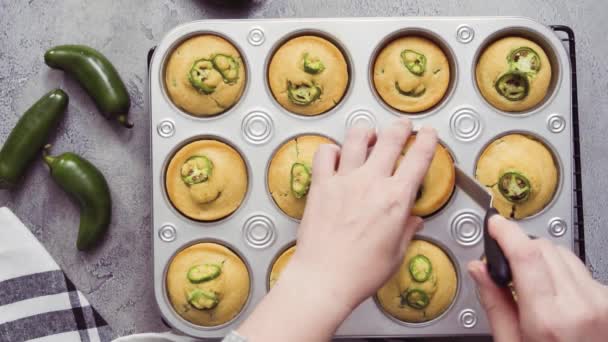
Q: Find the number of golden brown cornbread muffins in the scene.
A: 12